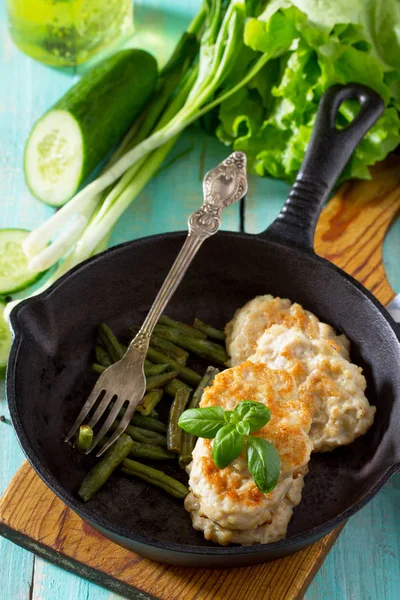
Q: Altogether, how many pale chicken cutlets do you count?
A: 4